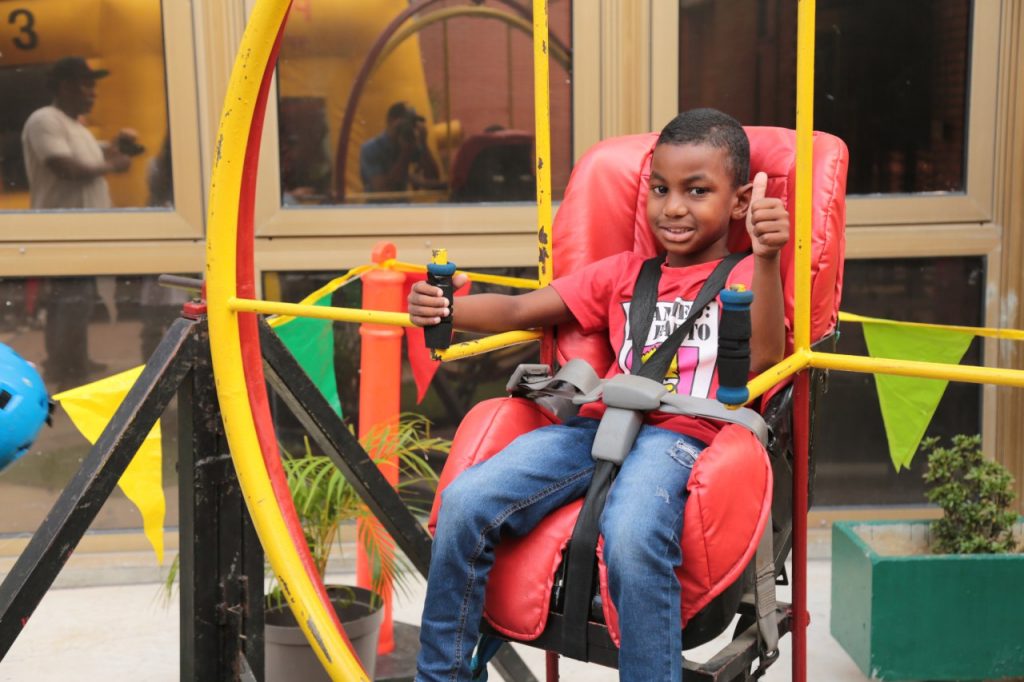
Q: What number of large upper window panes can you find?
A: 3